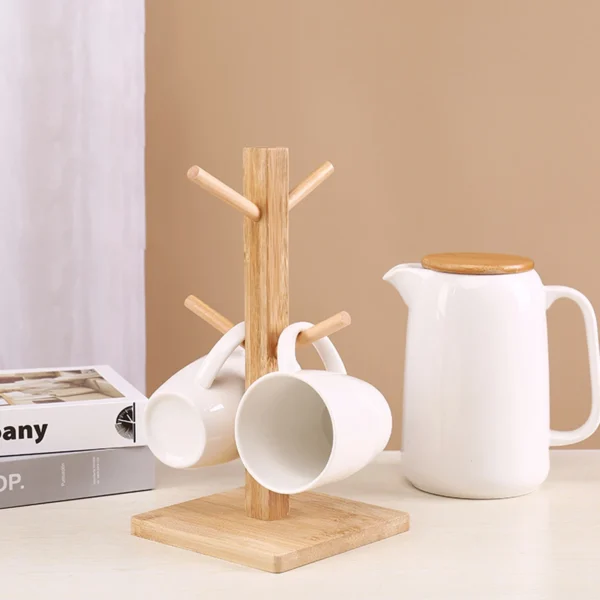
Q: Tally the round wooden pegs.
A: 4